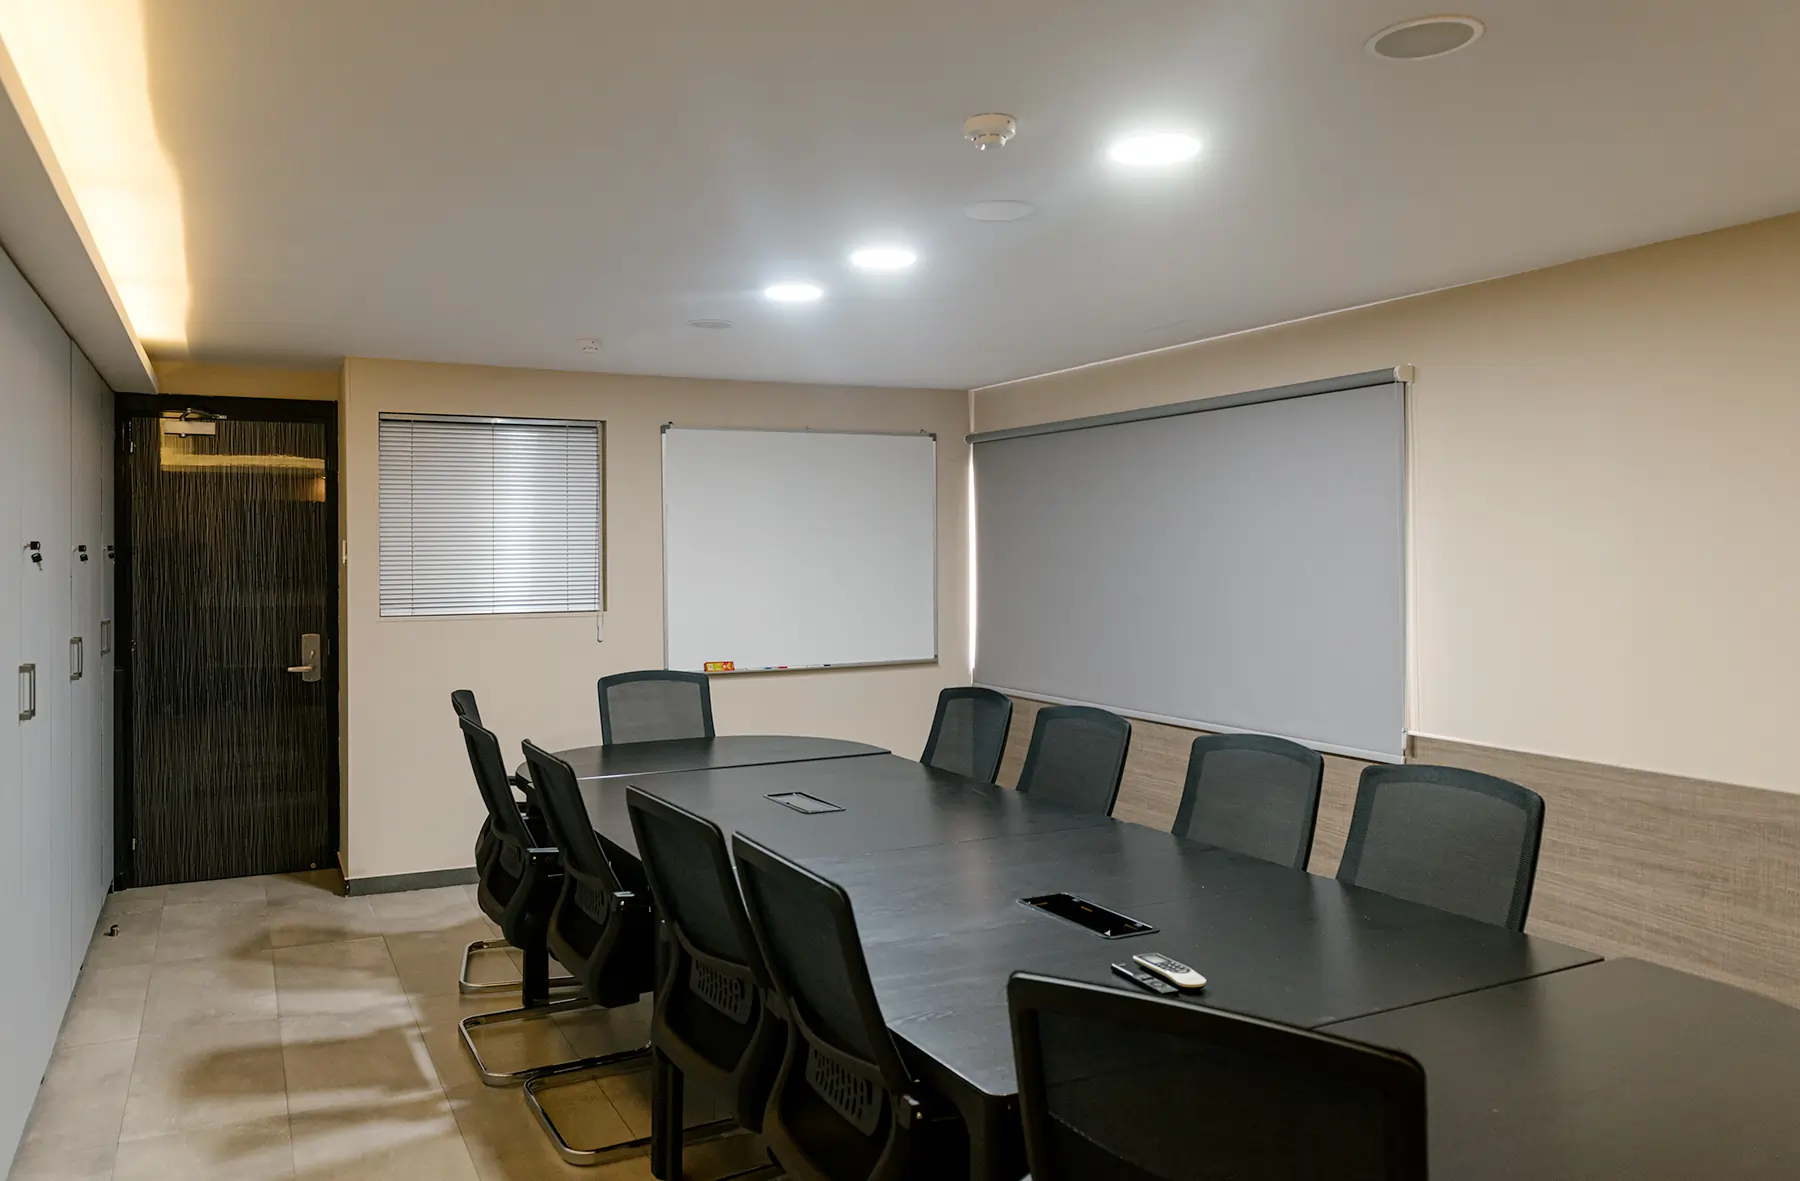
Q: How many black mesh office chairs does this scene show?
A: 11